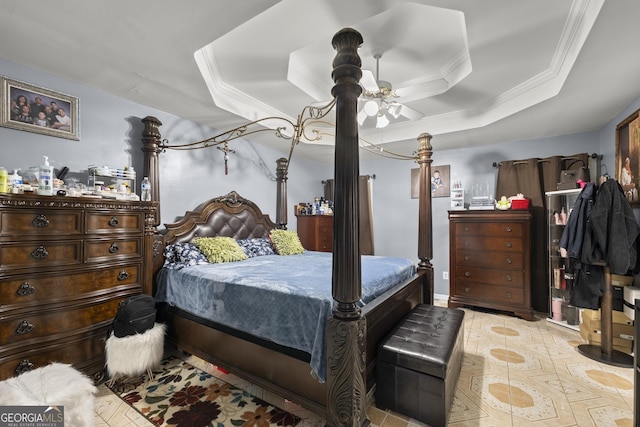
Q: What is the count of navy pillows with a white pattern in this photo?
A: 2